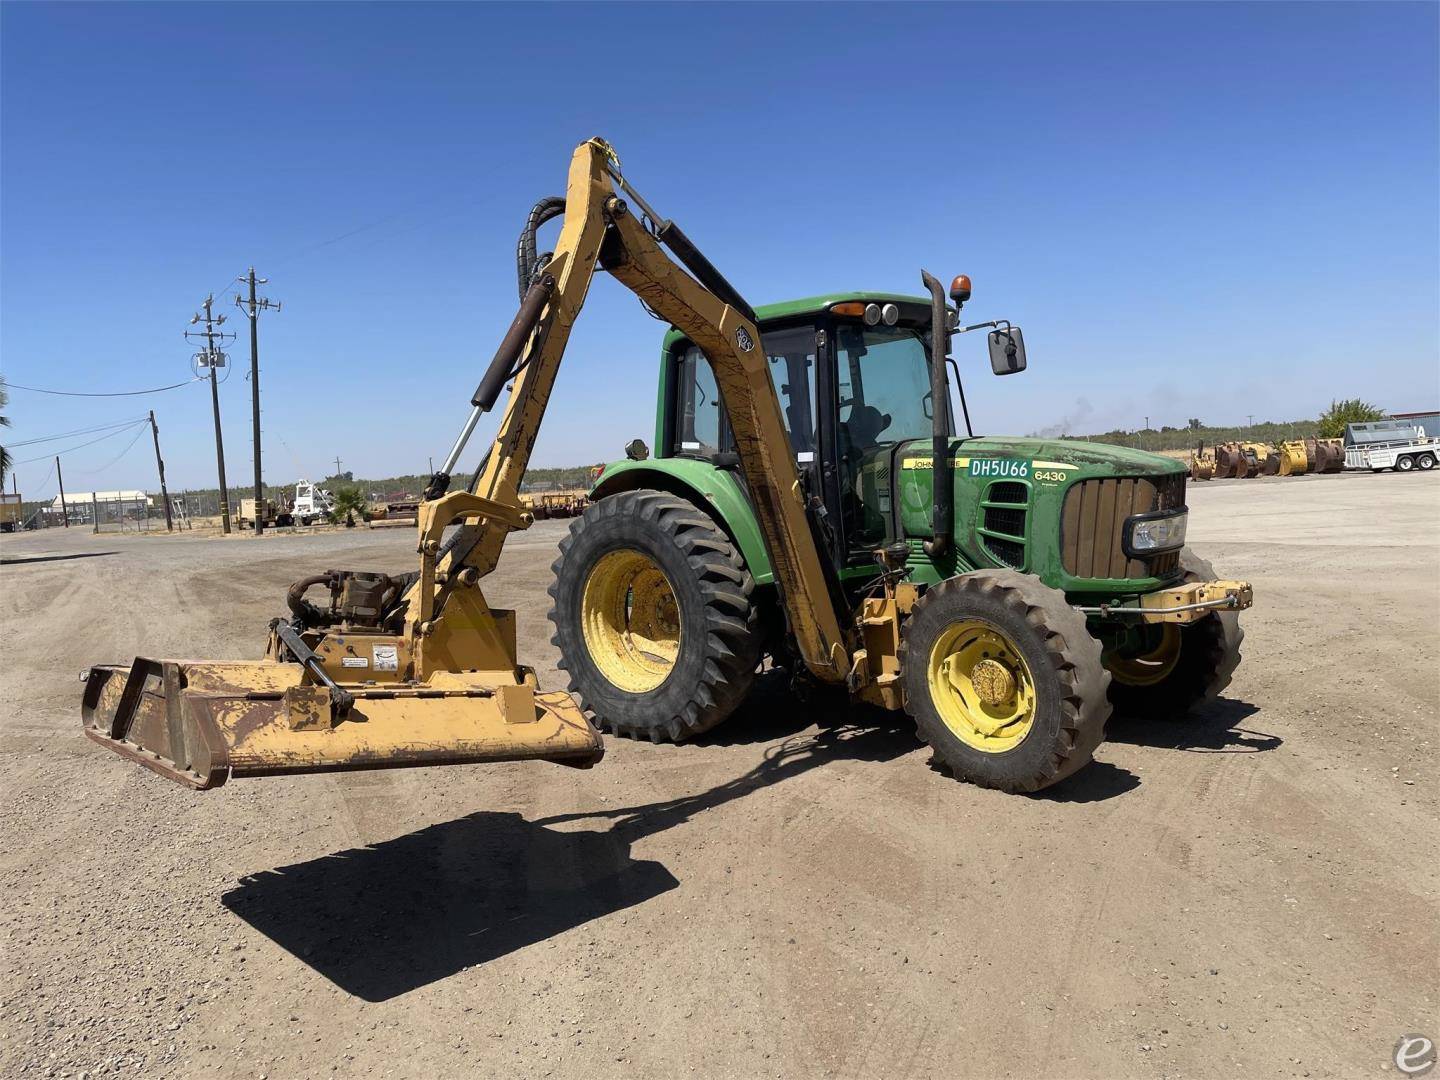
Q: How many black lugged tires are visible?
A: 3